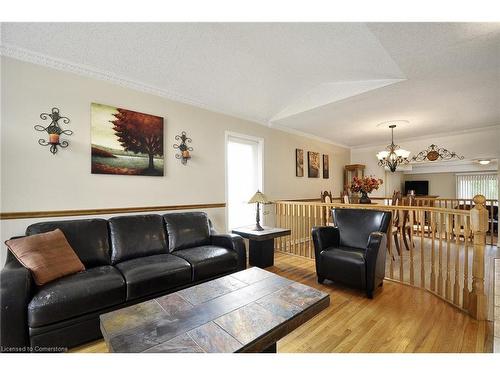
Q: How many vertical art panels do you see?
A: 3